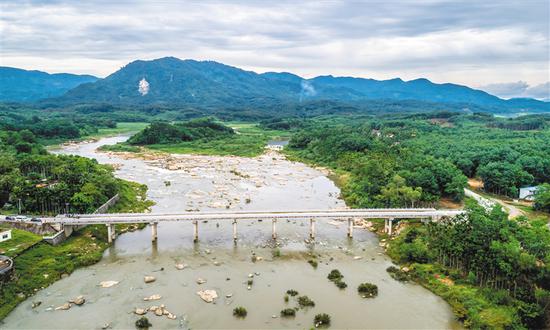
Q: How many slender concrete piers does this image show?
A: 8